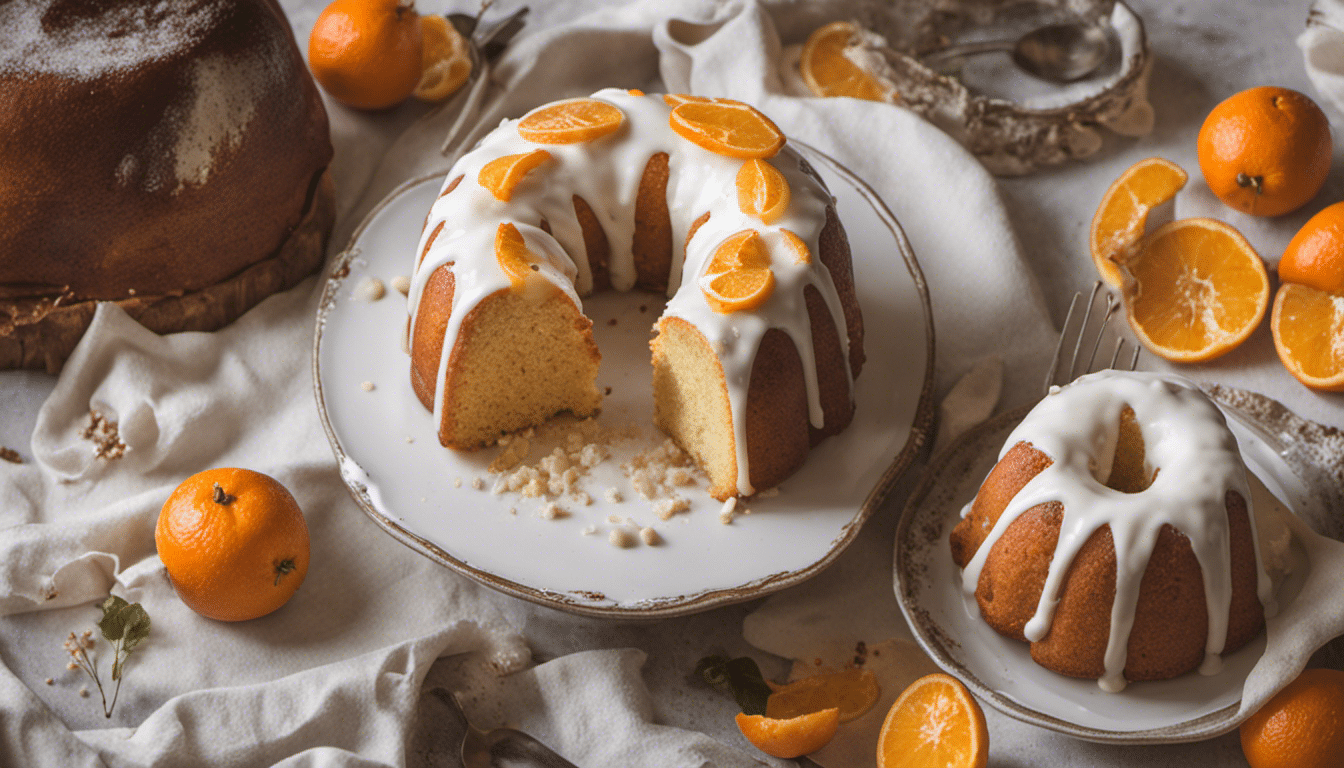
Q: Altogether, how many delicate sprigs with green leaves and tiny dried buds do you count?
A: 1